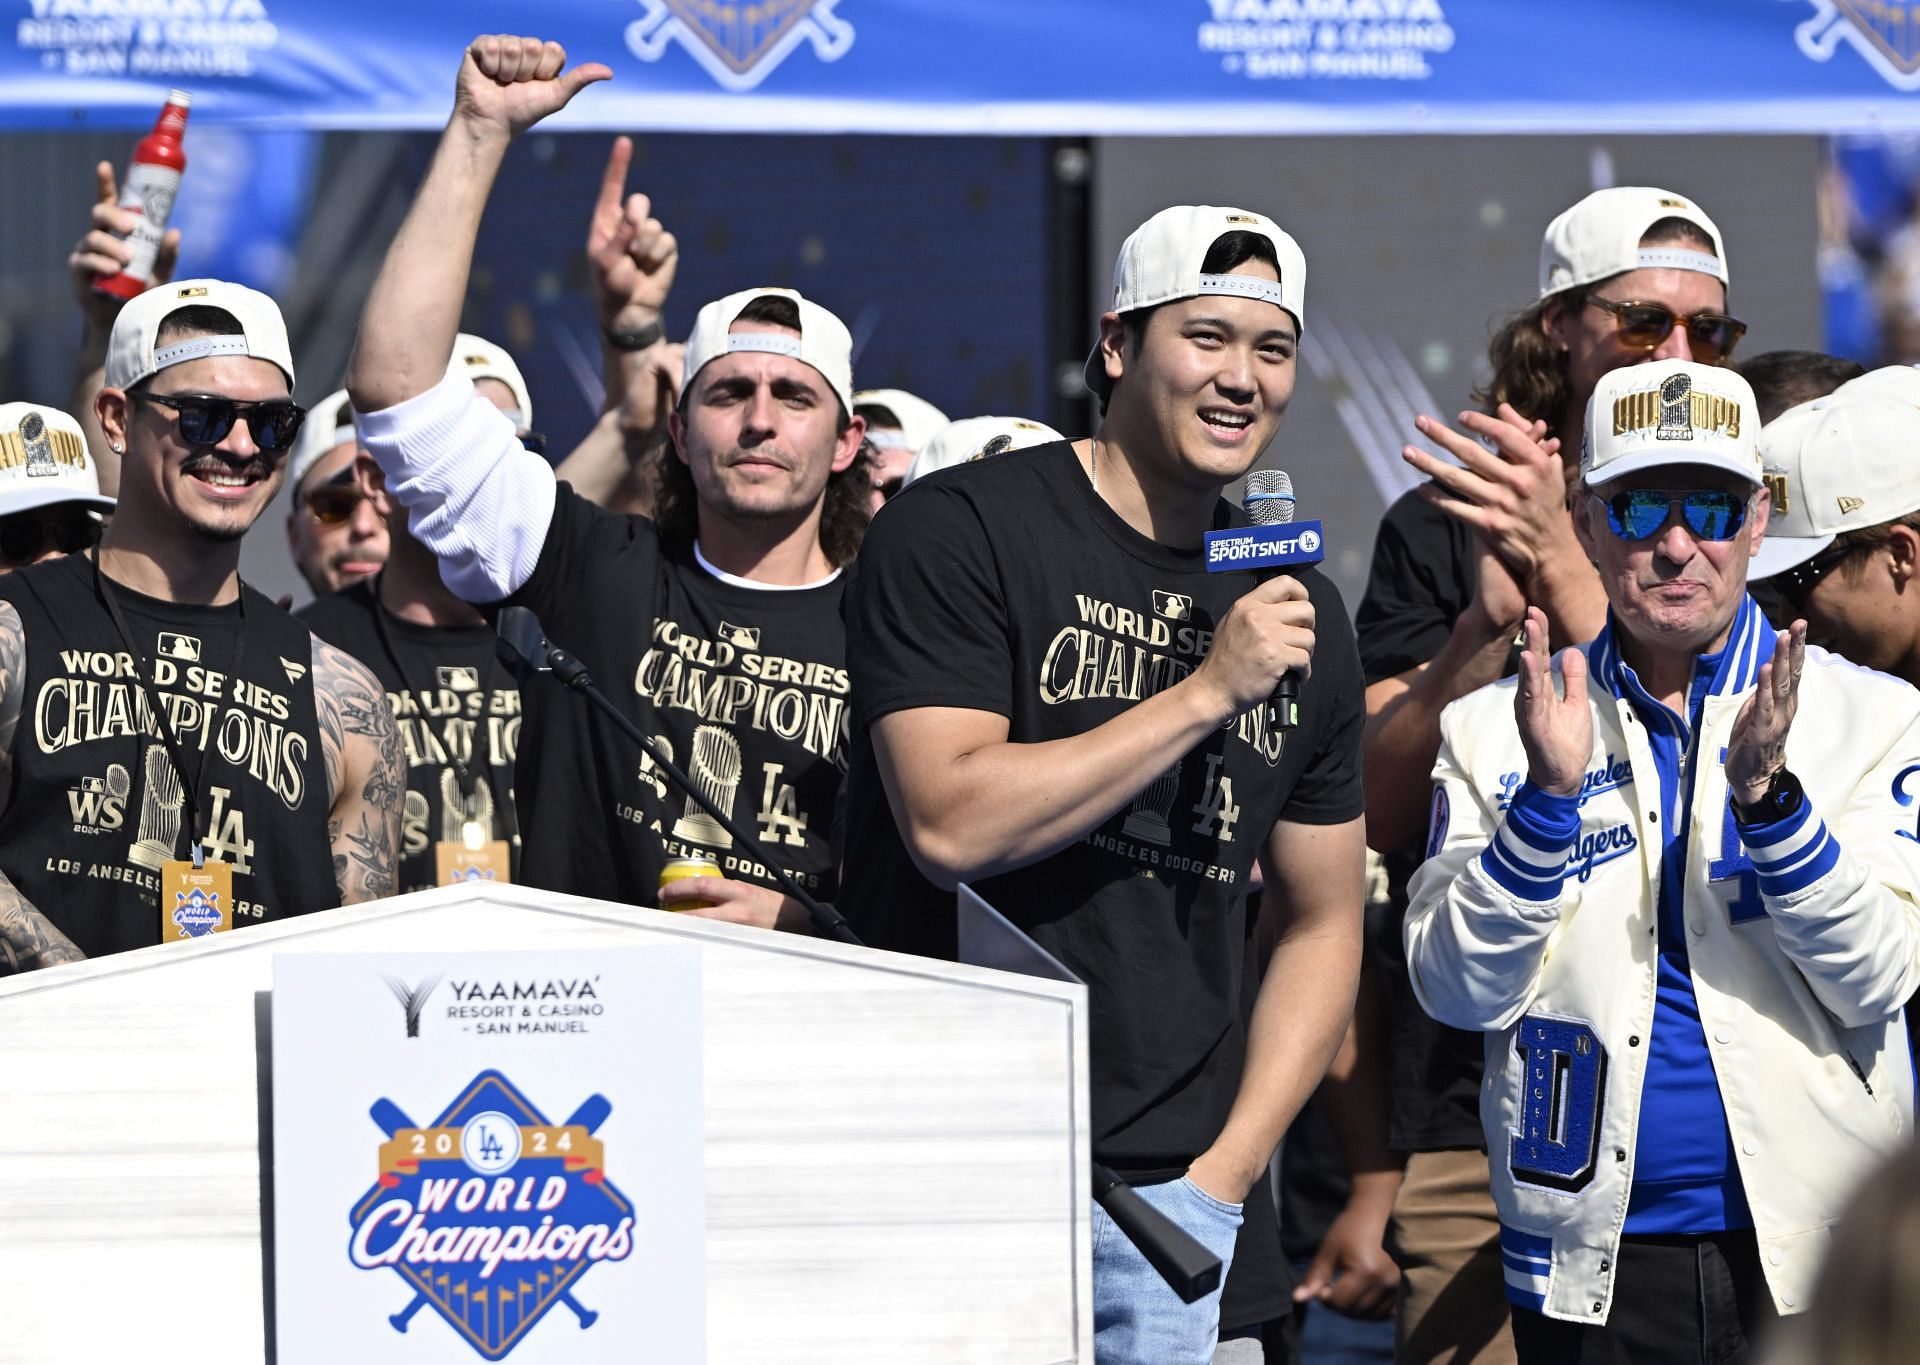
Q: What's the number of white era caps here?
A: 11